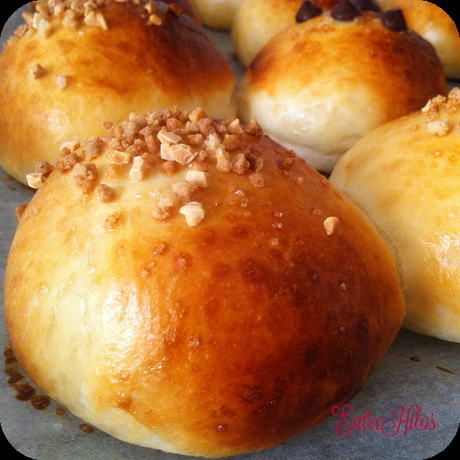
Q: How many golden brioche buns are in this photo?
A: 7